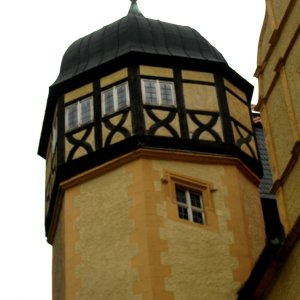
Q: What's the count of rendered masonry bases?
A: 1